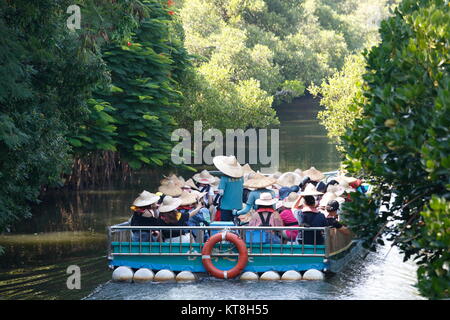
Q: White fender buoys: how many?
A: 8